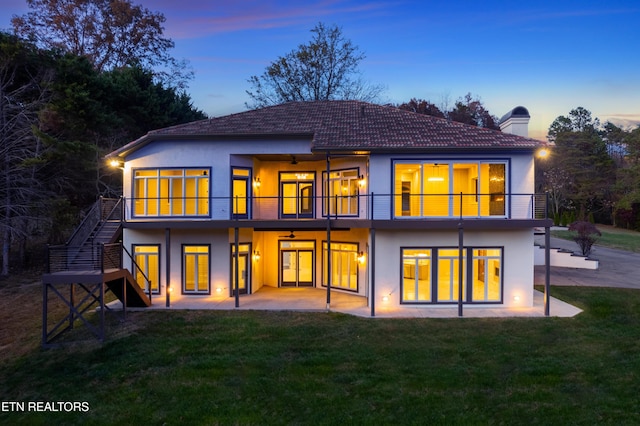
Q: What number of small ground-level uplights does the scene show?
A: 4